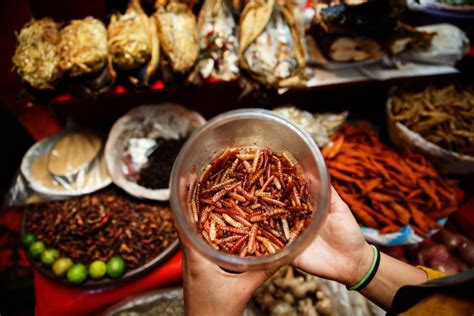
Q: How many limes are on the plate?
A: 7